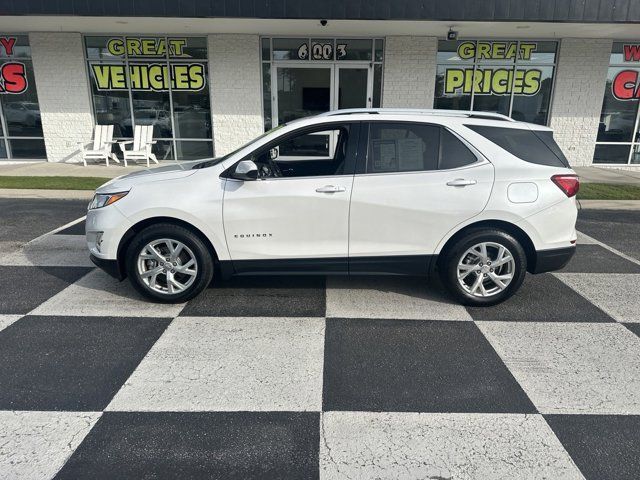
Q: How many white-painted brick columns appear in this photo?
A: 4